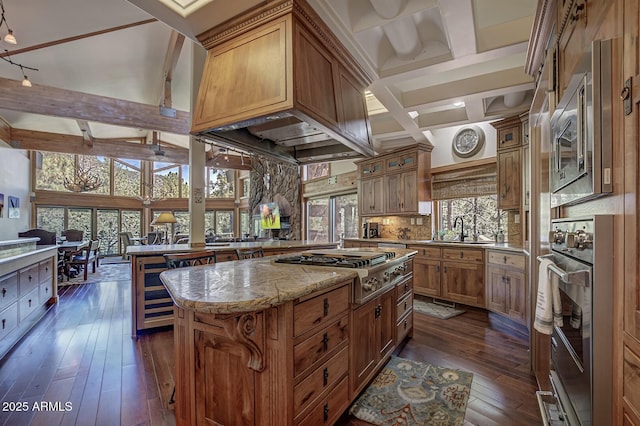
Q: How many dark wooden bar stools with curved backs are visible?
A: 2